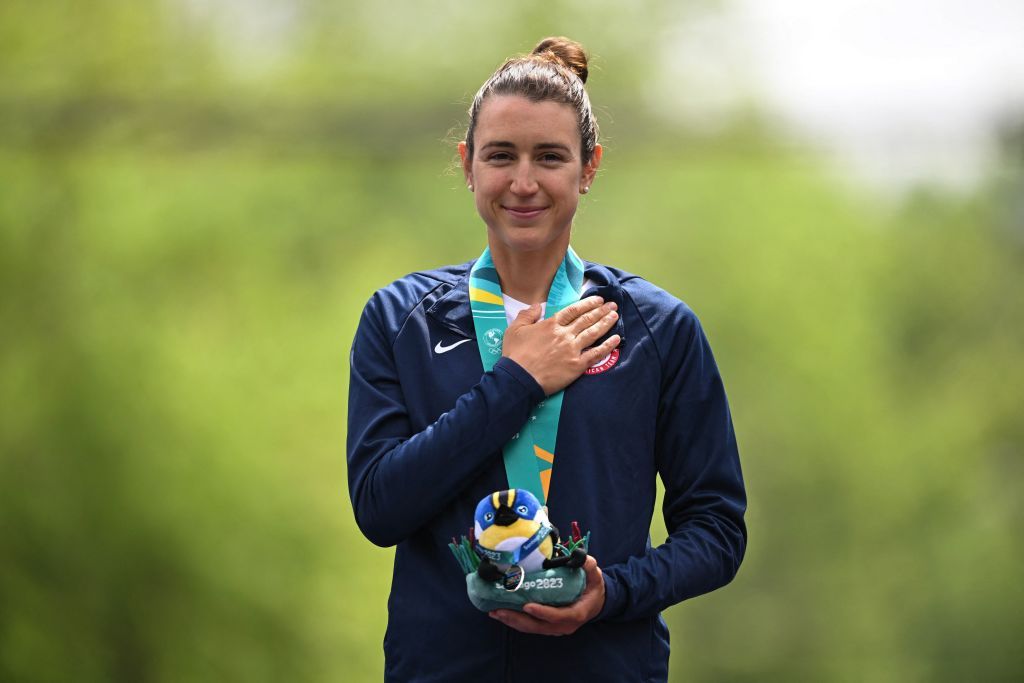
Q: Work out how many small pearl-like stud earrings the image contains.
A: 2